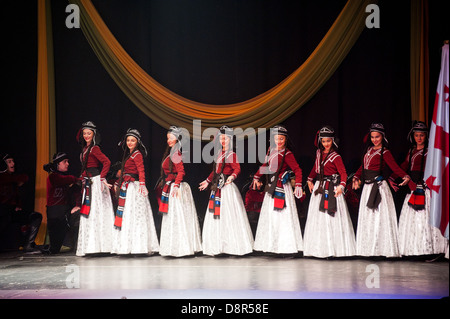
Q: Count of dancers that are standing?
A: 8